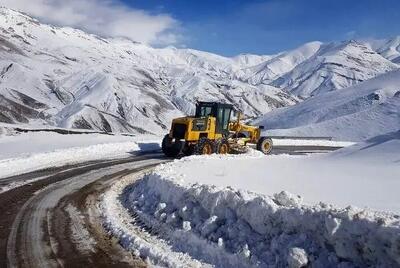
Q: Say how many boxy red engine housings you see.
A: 0